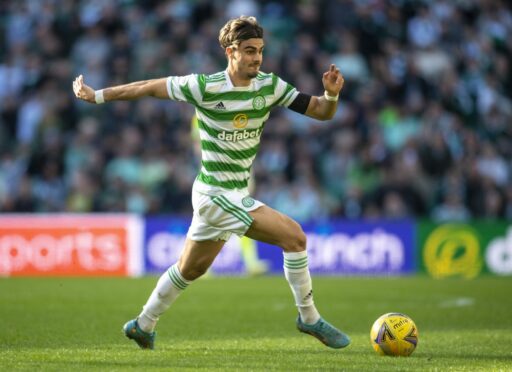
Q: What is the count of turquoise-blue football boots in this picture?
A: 2